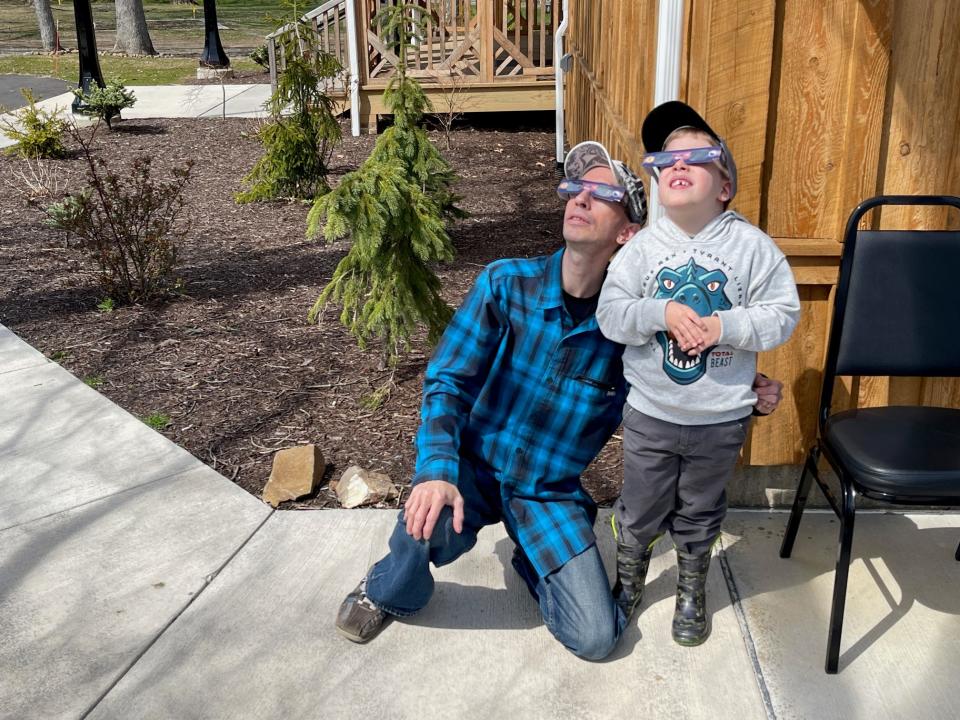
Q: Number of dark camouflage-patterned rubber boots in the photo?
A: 2